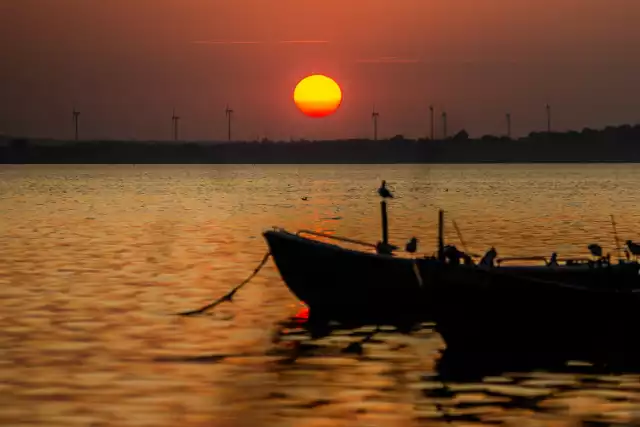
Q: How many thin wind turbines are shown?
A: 8